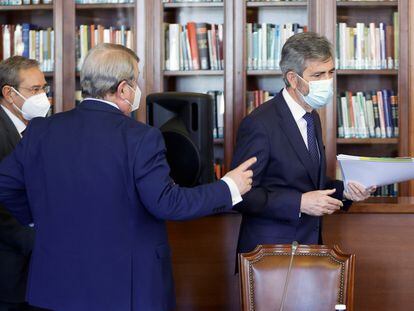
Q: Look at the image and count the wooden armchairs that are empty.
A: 1